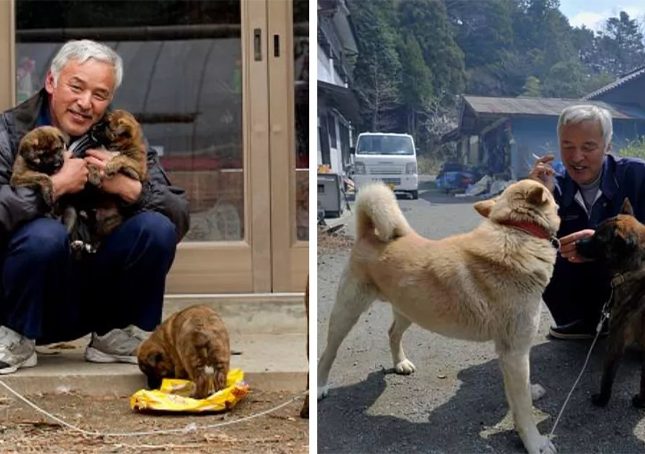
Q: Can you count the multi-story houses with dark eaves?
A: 1